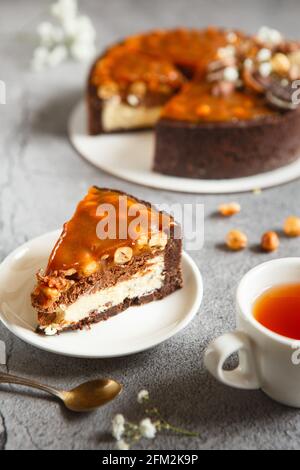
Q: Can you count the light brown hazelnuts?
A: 4